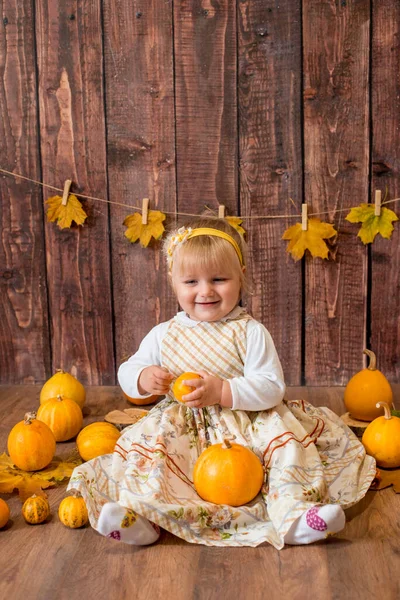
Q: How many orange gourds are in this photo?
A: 12